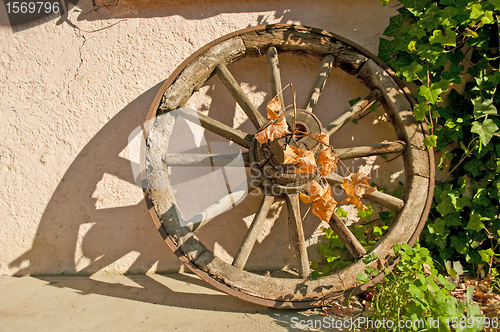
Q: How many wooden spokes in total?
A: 12